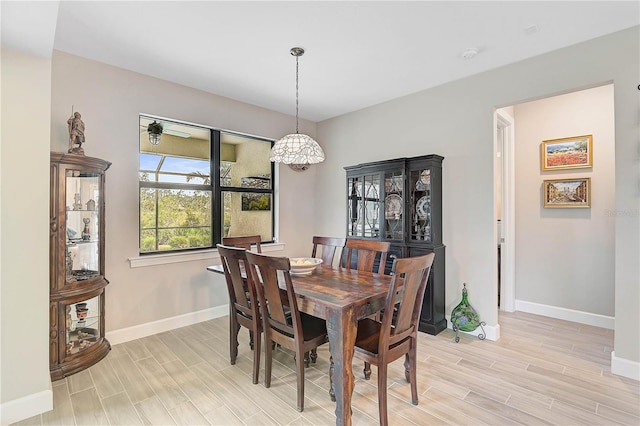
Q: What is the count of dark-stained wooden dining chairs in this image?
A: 6